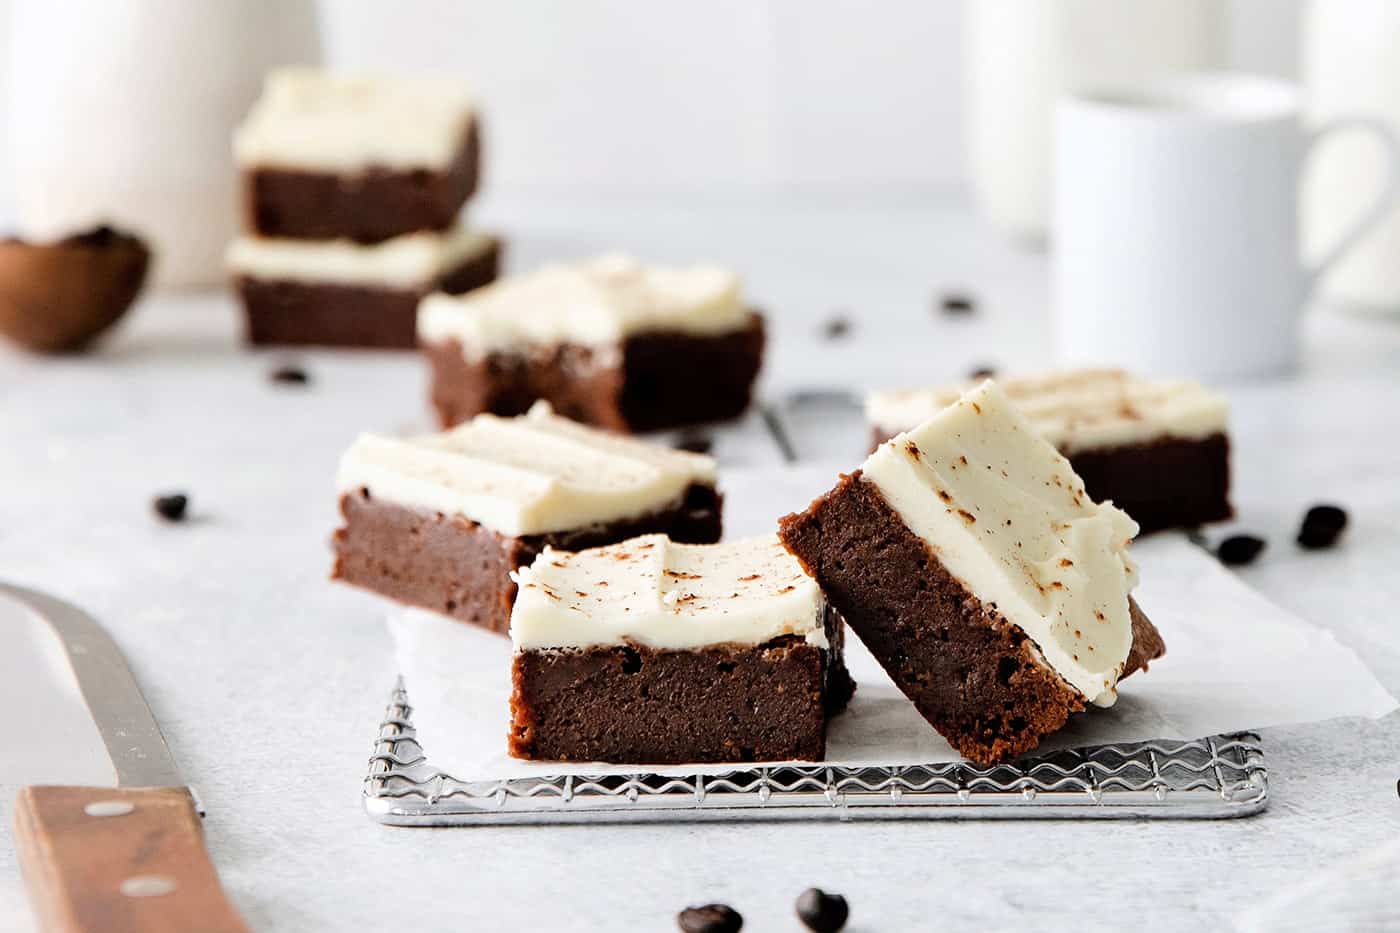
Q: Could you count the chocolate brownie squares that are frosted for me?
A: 7